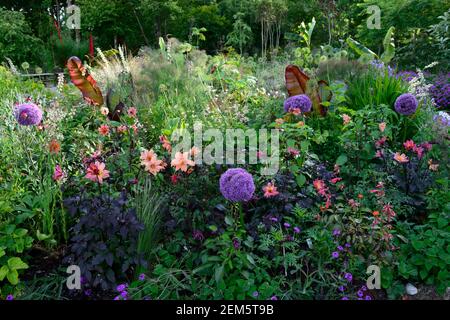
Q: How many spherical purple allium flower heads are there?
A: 4